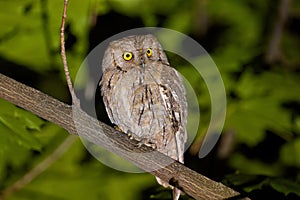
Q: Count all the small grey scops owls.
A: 1